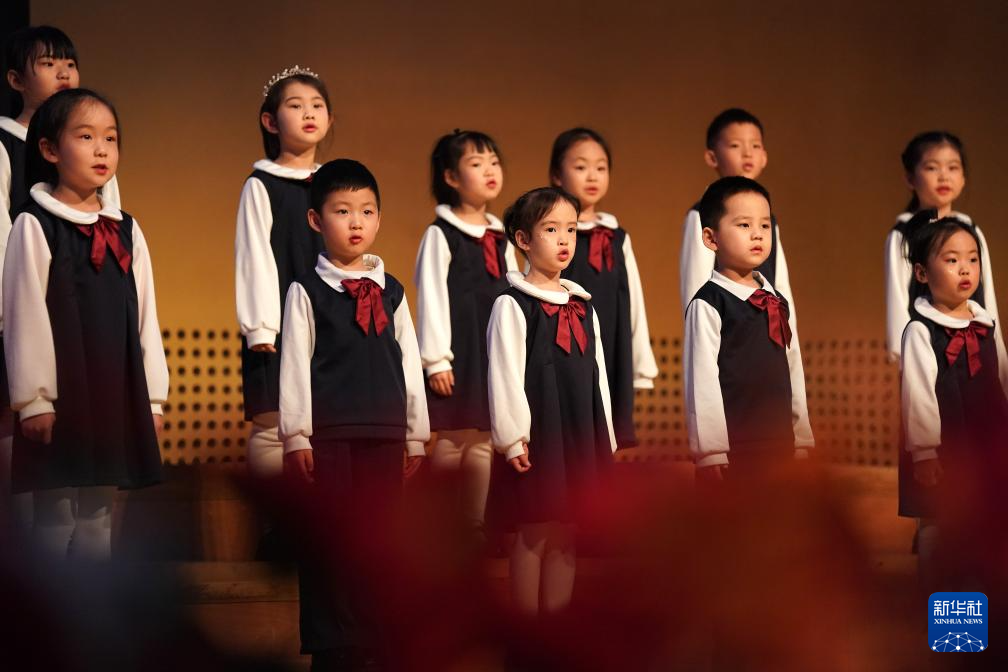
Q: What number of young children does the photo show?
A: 11